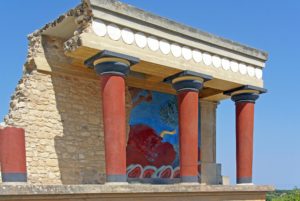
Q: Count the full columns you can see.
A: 3